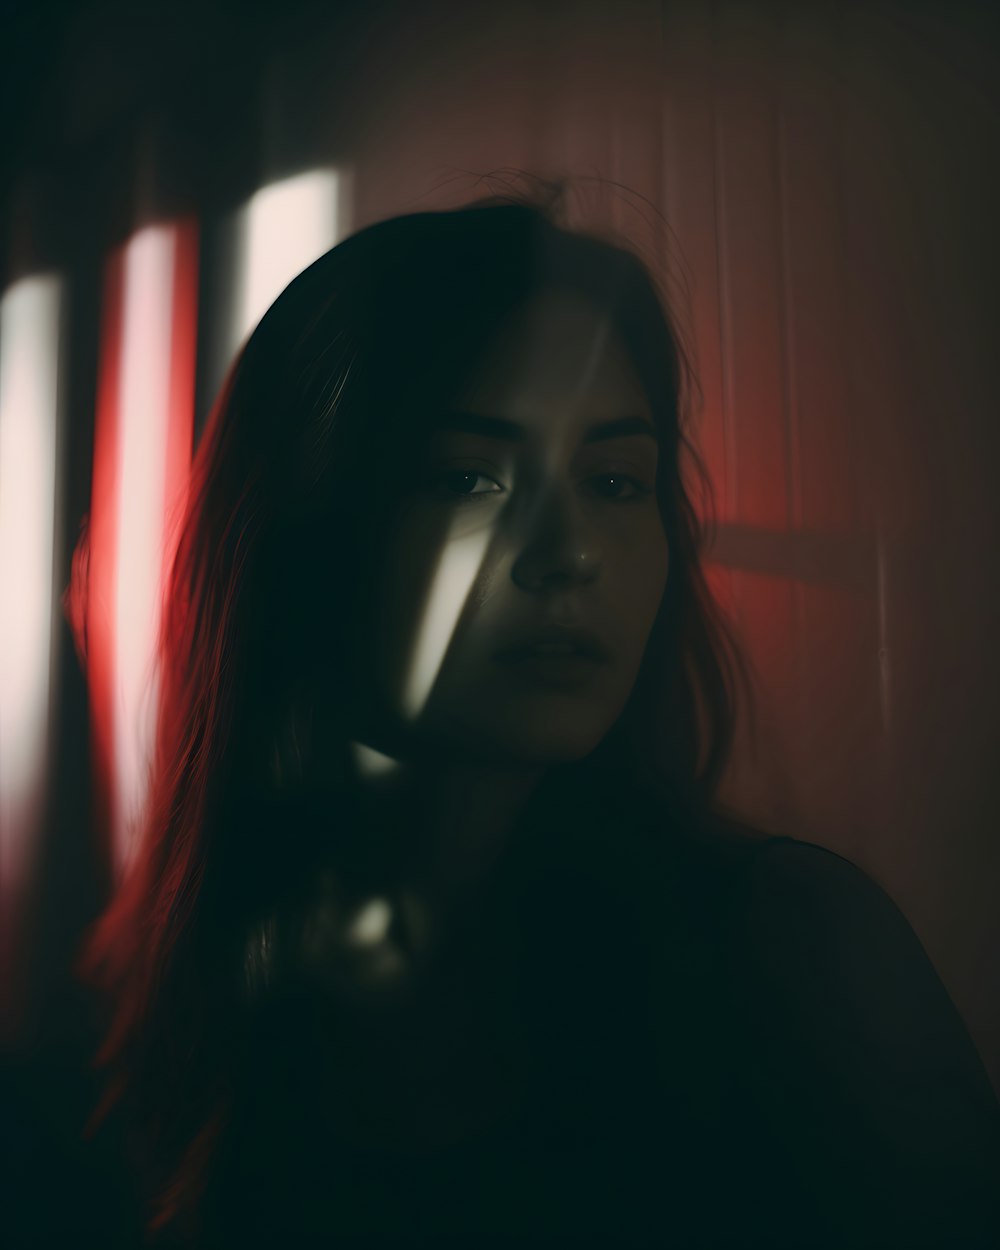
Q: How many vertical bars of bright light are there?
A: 3